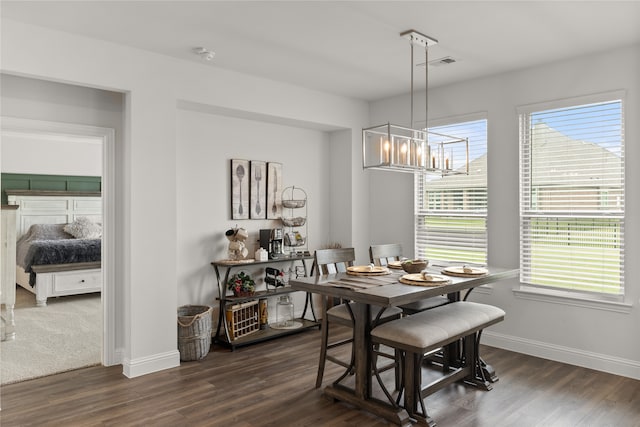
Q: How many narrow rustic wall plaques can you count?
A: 3